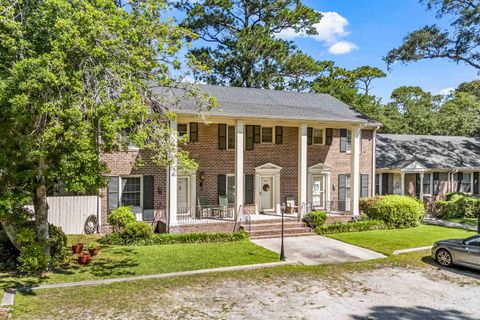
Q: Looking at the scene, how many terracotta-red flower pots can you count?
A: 3